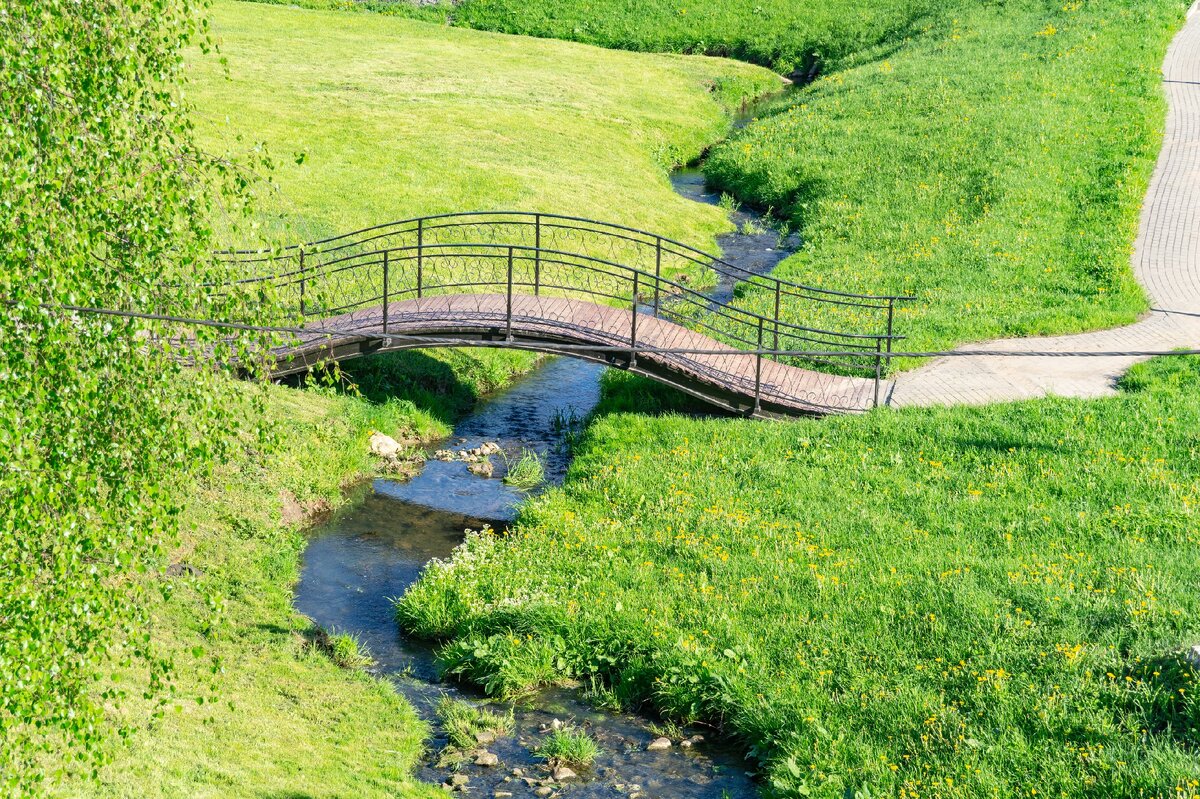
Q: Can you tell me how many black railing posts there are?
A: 11